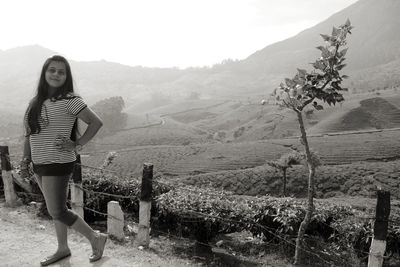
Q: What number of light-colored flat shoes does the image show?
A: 2